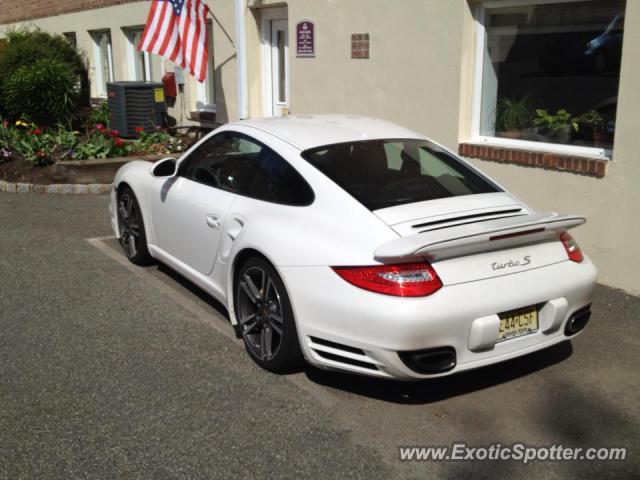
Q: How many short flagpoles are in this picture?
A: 1